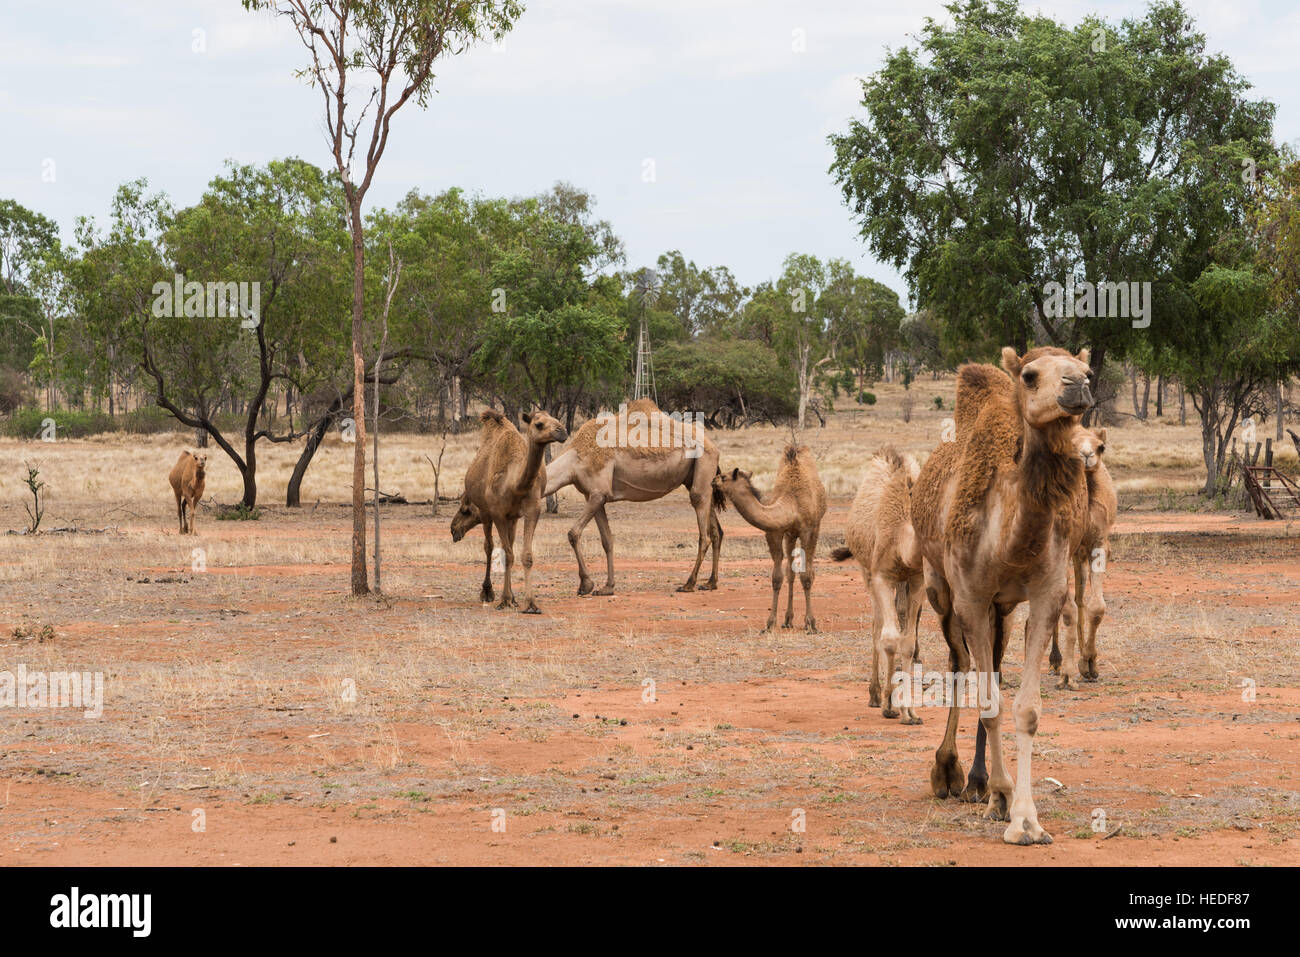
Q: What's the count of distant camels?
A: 1